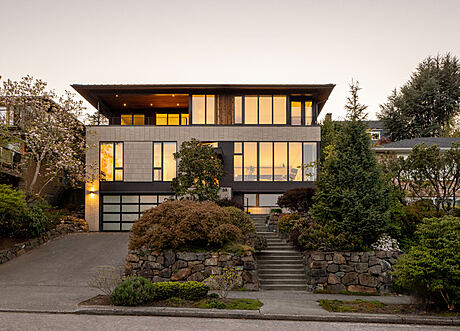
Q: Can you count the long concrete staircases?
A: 1